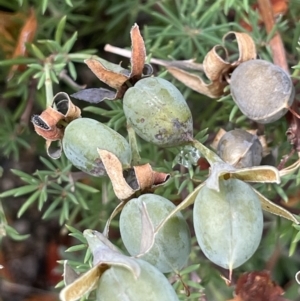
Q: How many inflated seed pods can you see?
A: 7